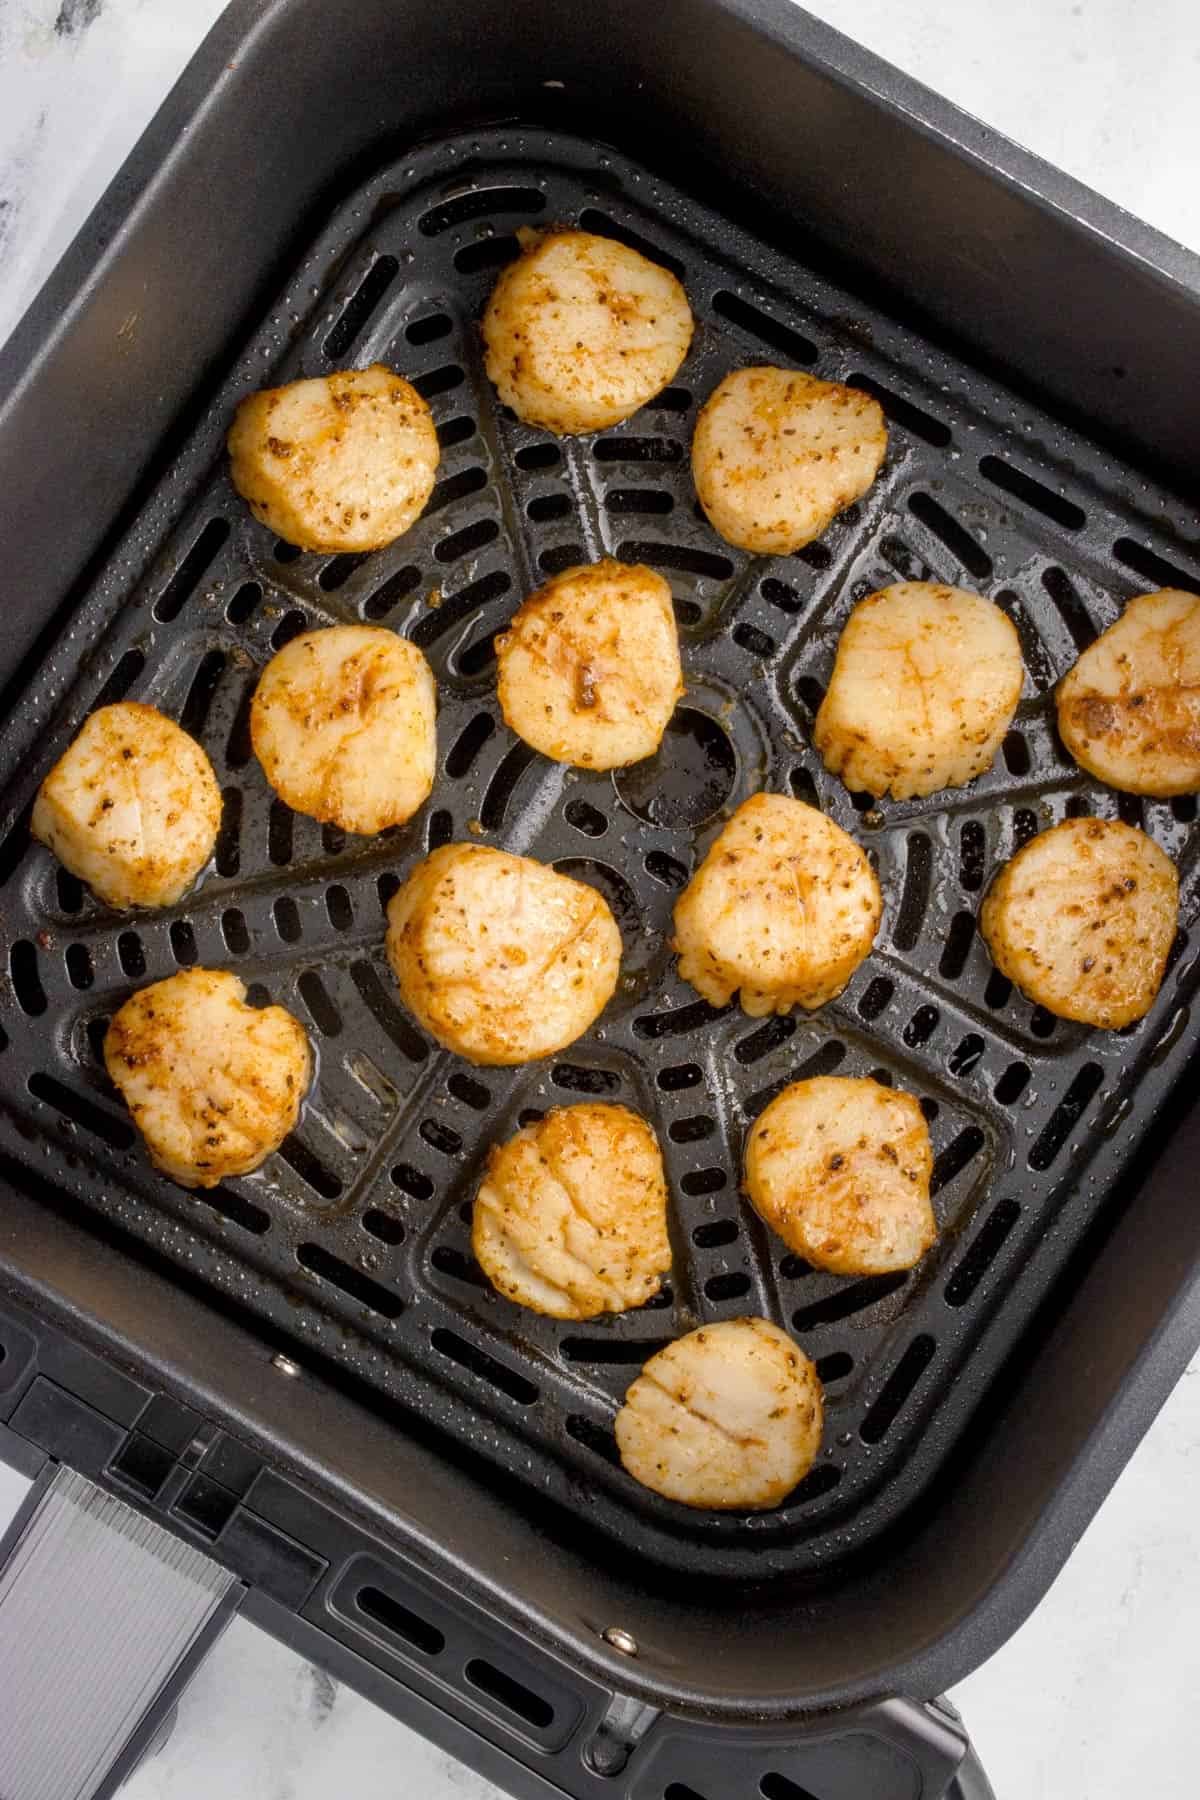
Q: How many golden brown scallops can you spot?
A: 15